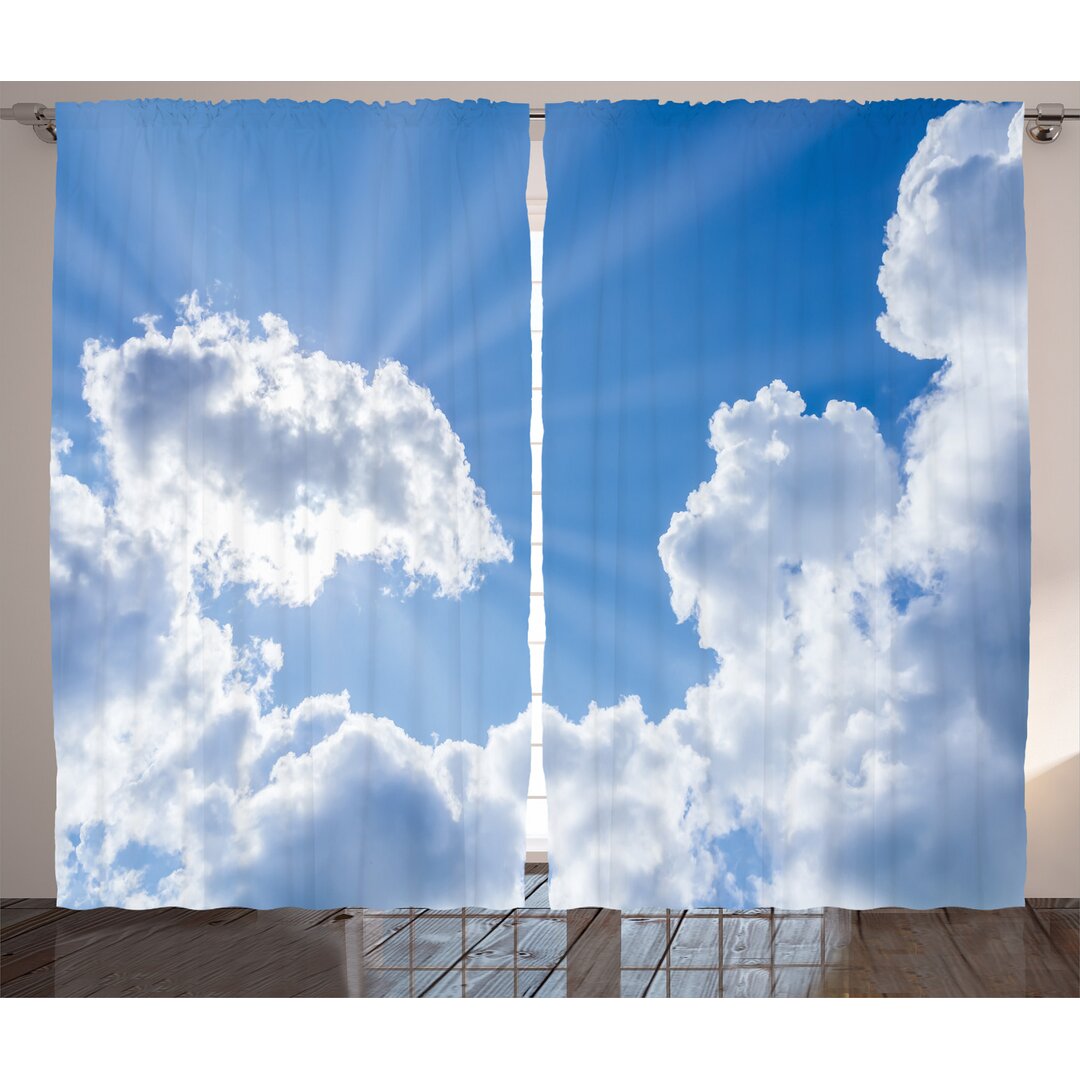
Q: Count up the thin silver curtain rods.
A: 1